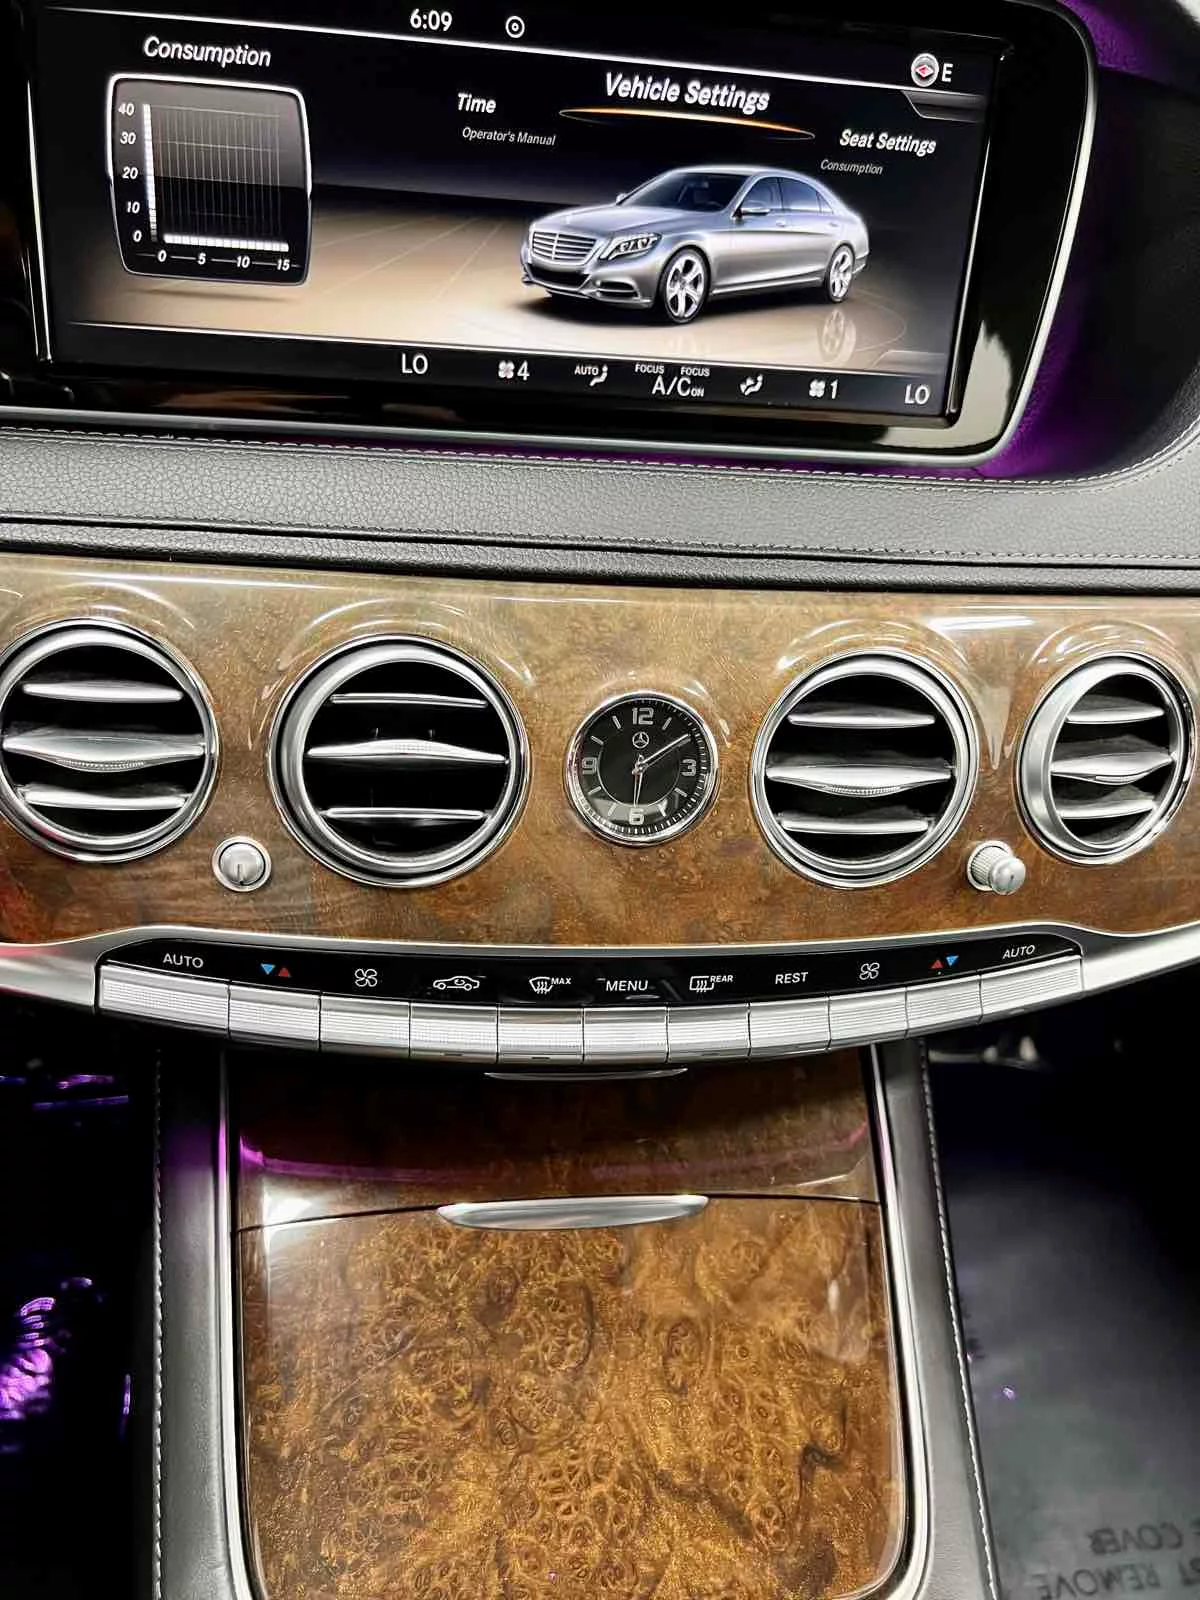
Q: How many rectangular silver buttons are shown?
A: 11